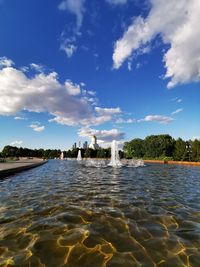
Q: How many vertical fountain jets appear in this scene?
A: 3